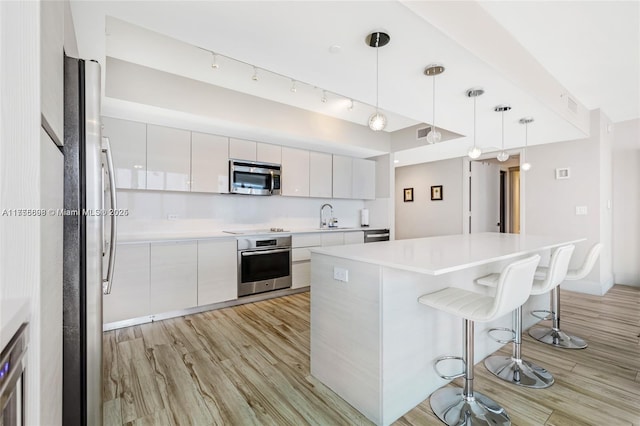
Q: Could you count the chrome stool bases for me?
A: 3